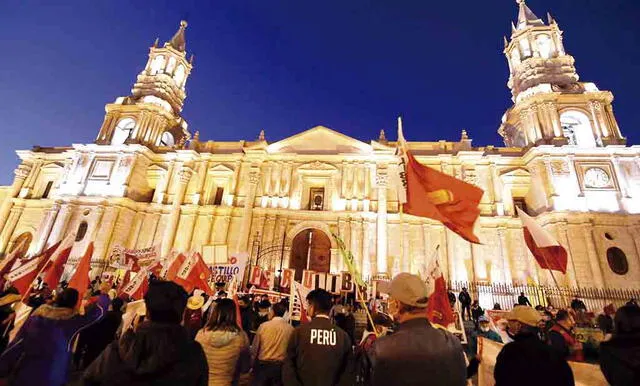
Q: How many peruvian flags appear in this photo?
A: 1